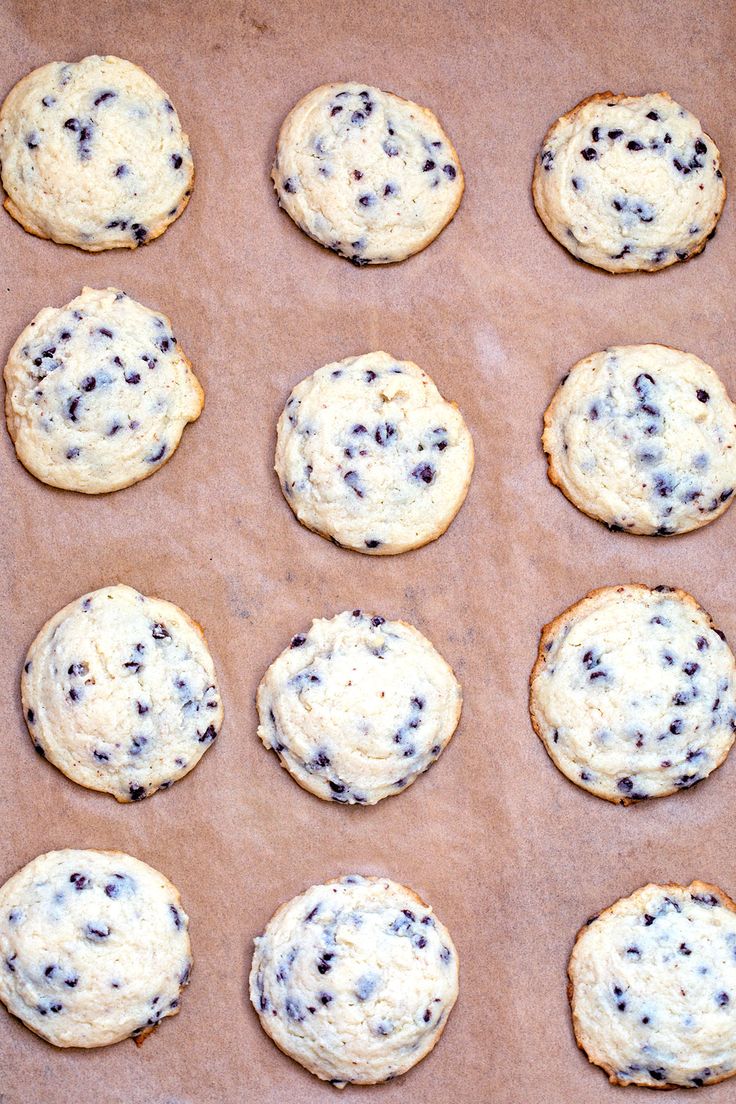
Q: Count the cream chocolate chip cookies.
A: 12